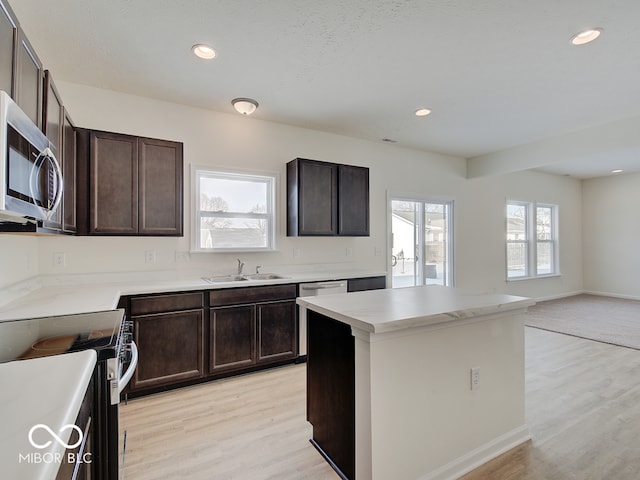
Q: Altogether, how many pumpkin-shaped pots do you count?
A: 0